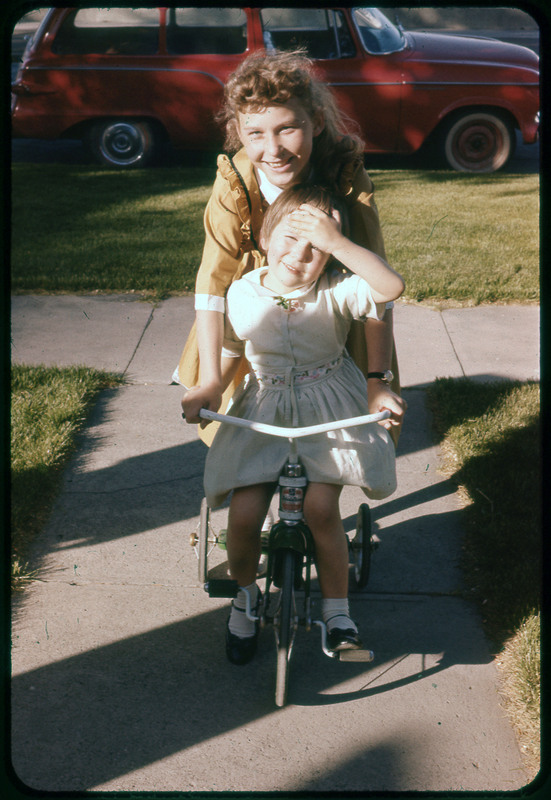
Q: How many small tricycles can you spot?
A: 1